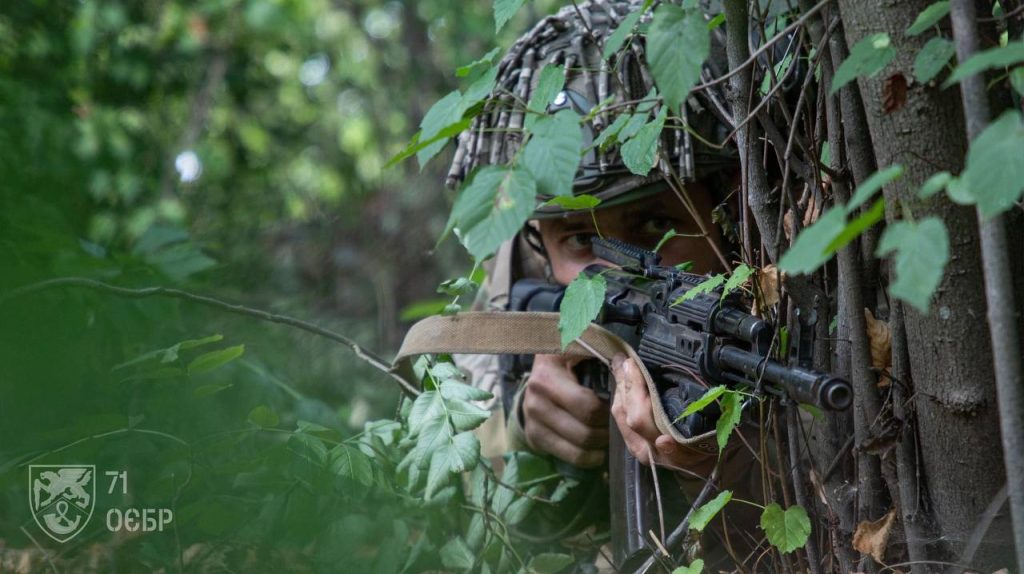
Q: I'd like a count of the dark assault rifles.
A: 1